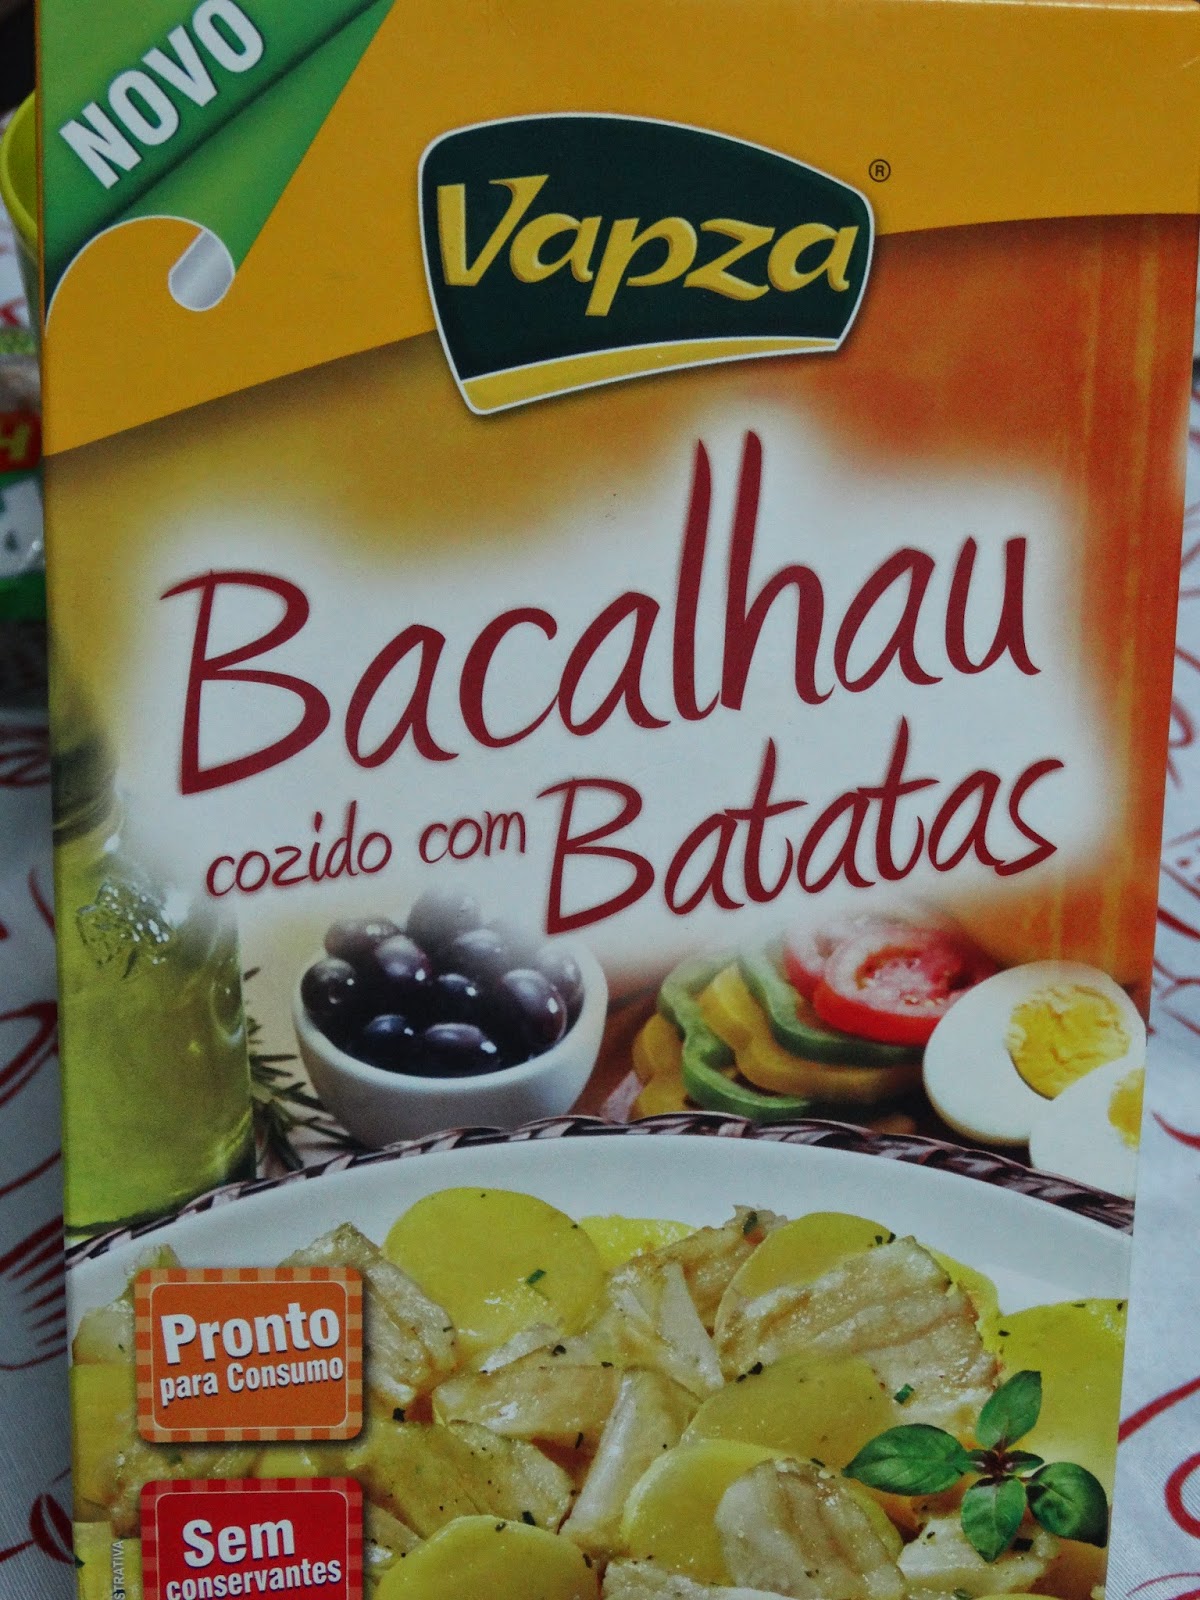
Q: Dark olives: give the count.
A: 10